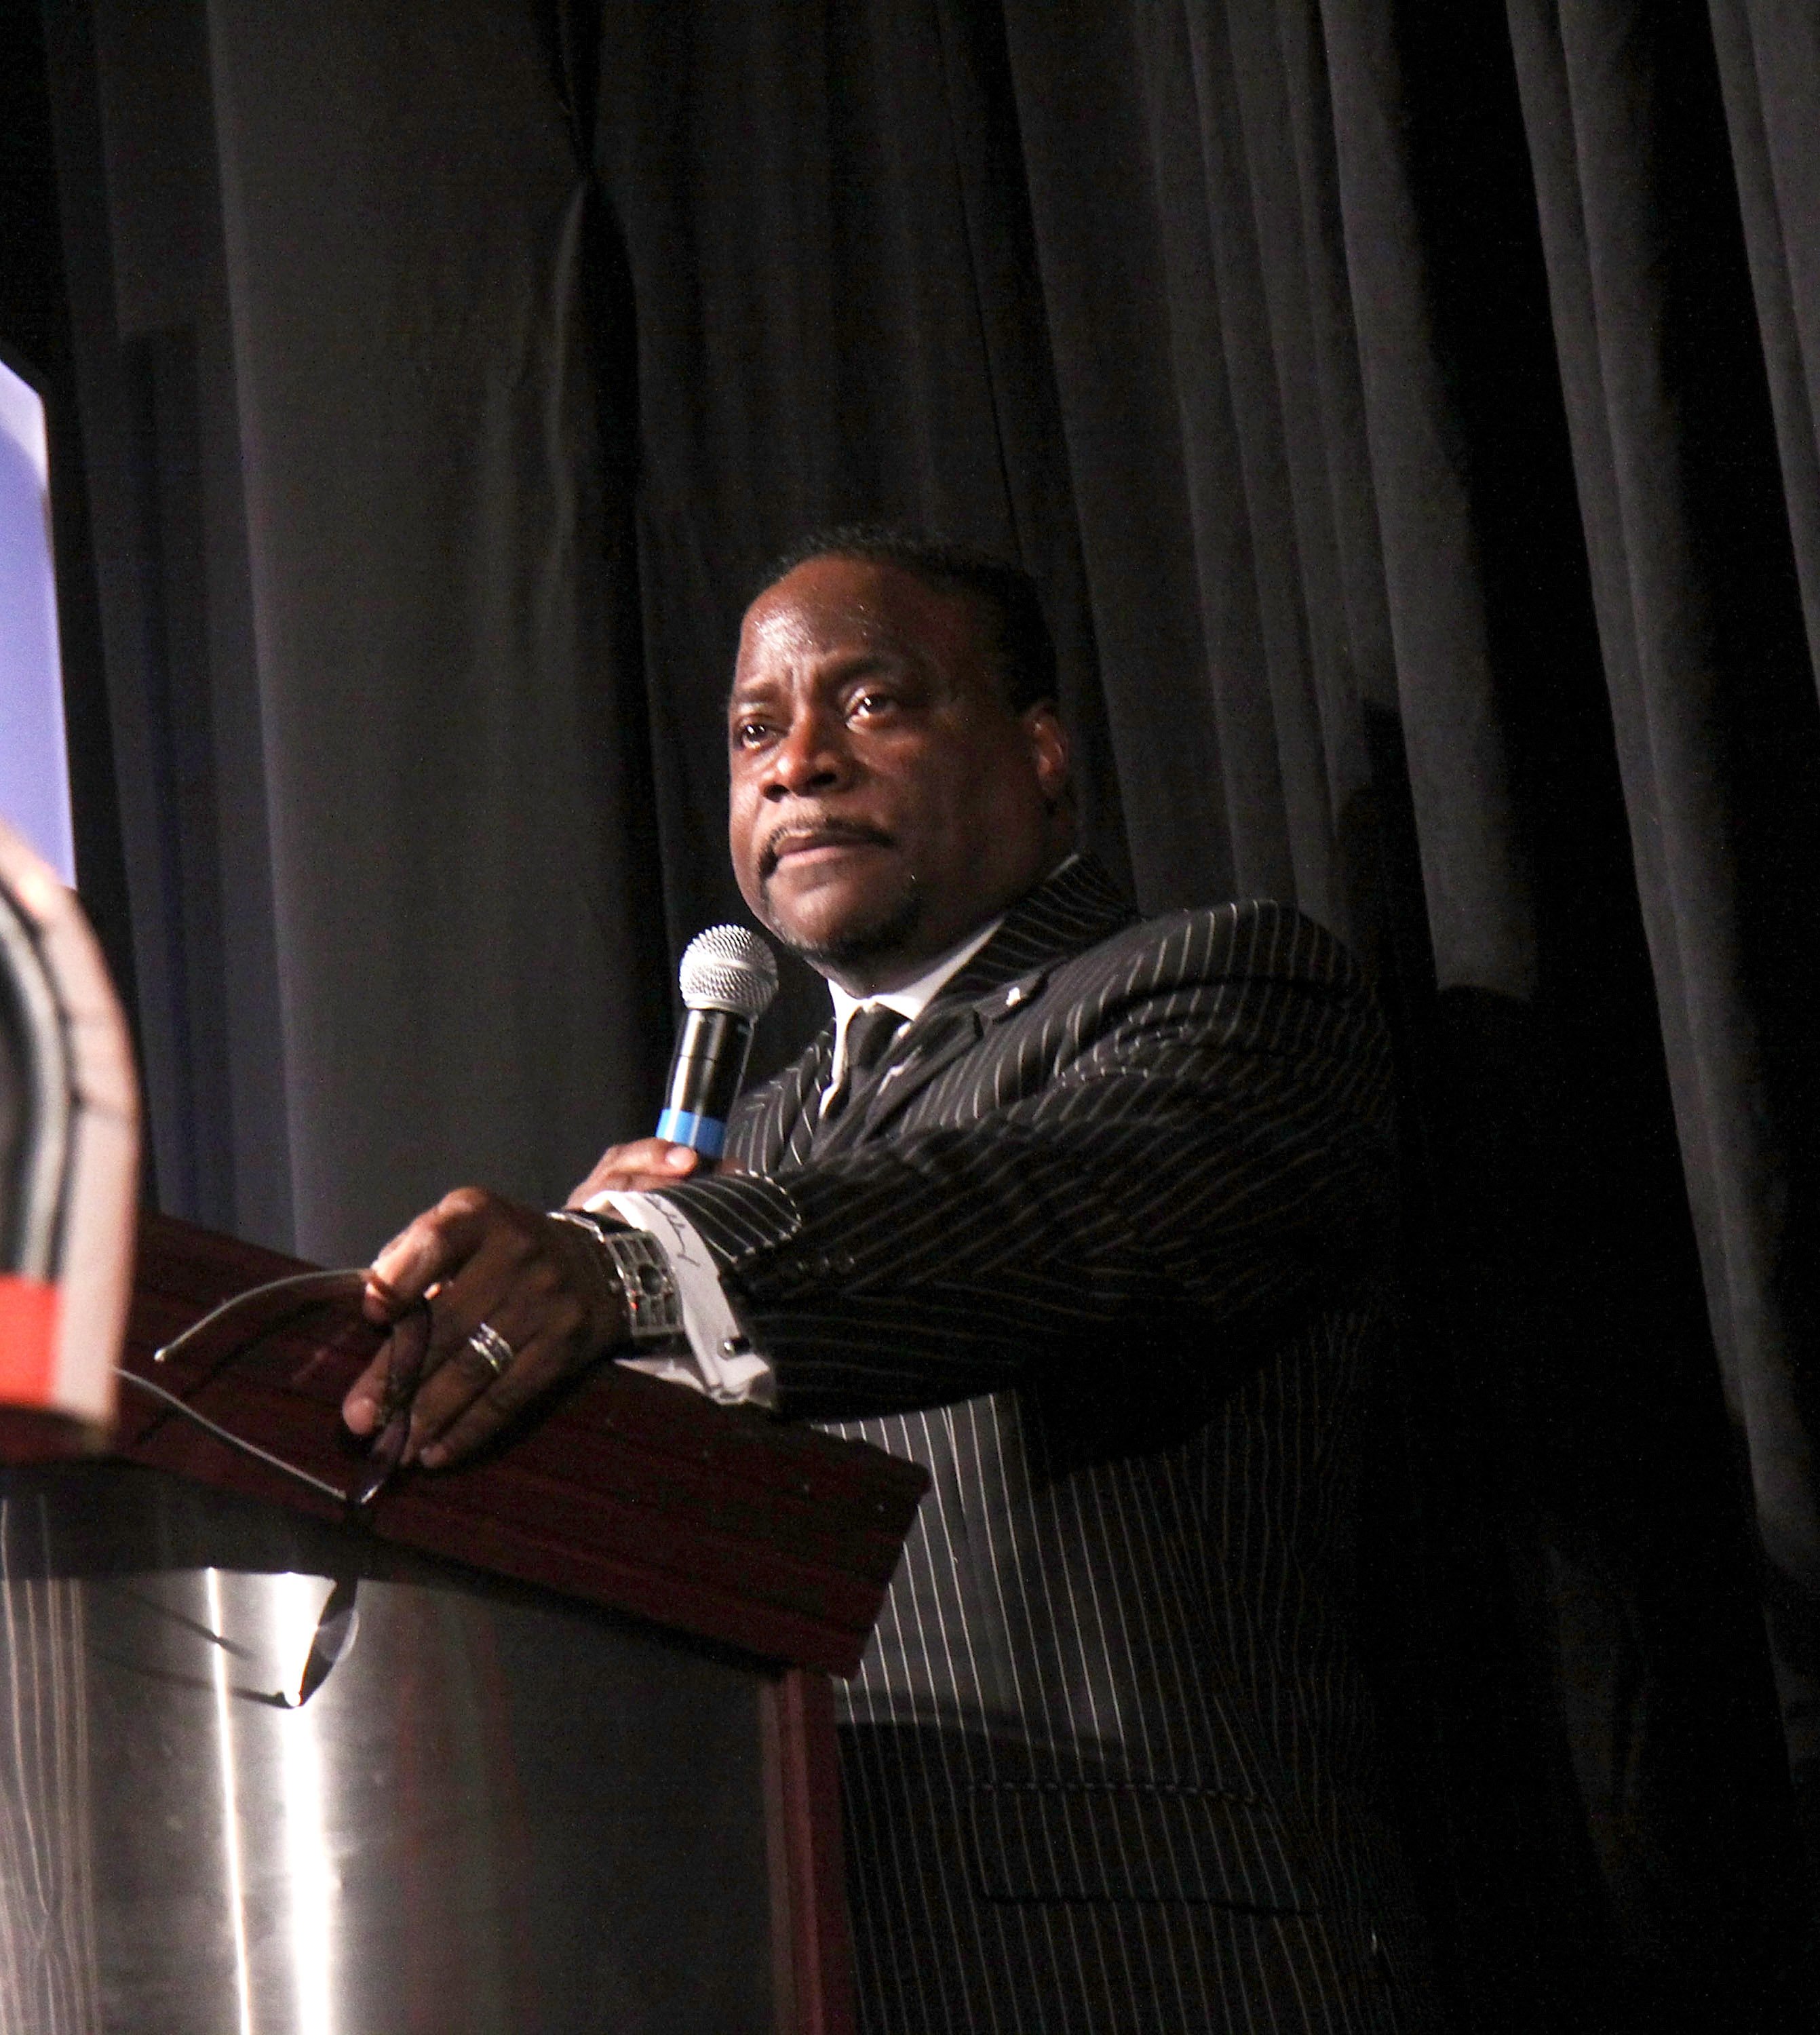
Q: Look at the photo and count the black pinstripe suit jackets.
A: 1